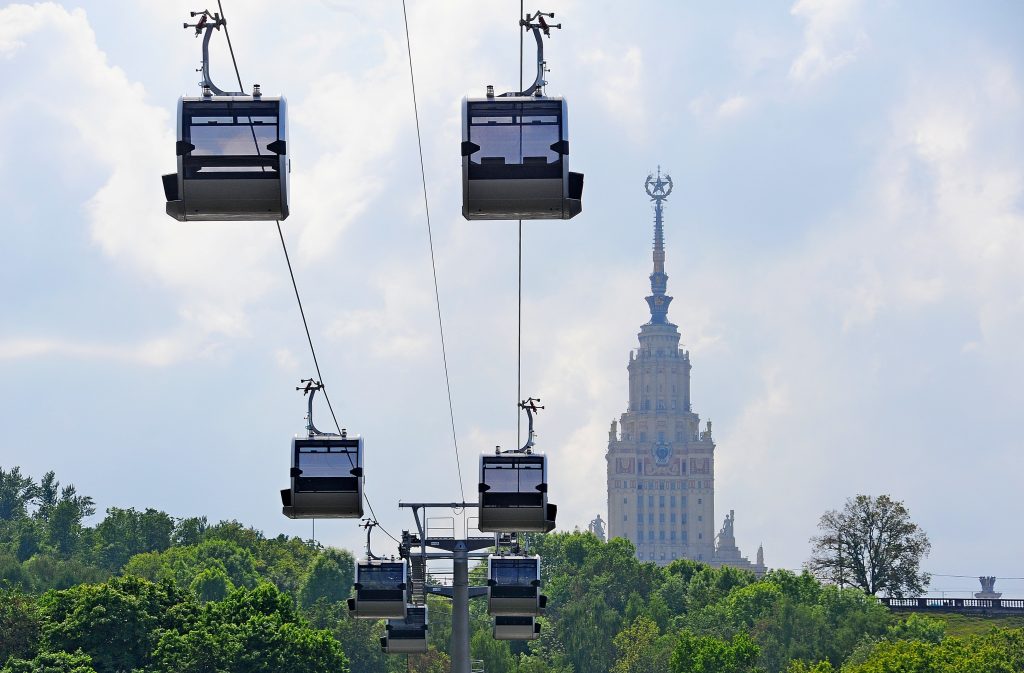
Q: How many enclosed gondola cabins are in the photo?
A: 8